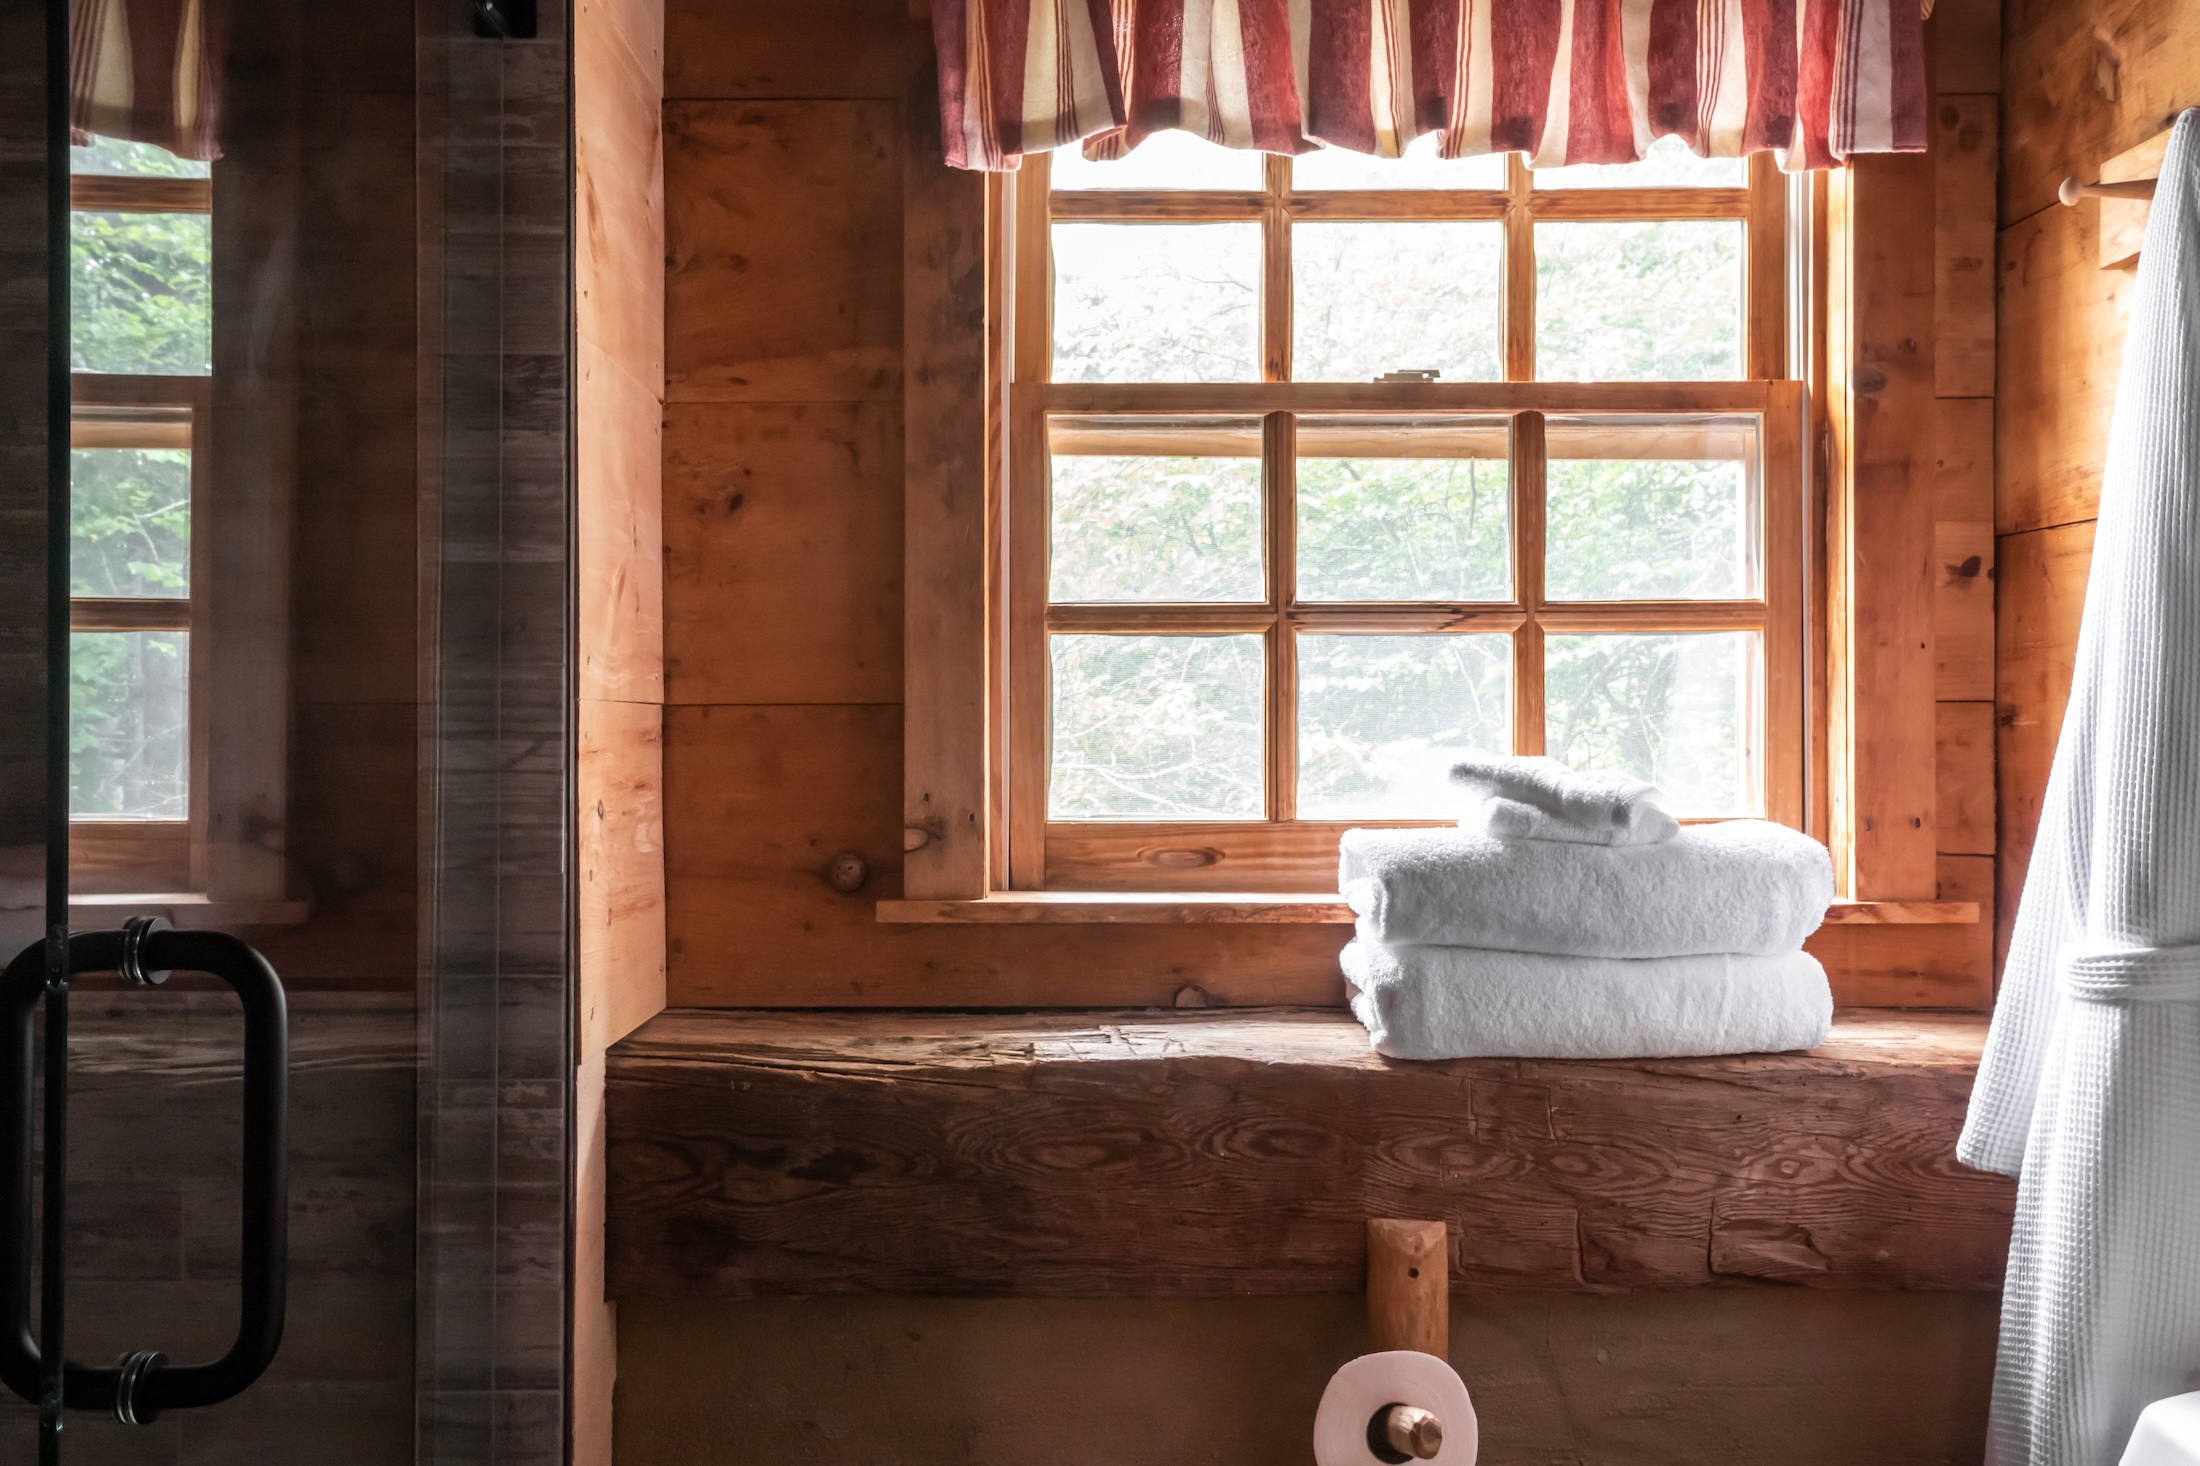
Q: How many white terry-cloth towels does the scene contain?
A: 4